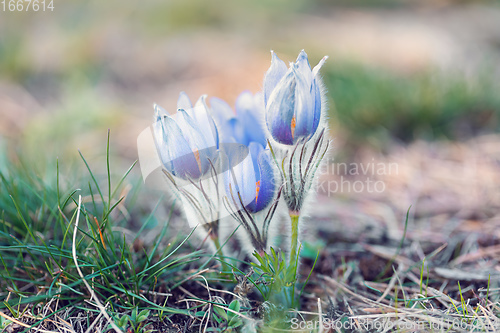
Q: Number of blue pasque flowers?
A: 4